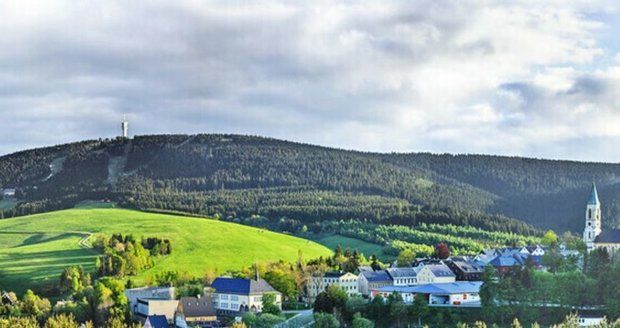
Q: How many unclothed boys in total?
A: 0